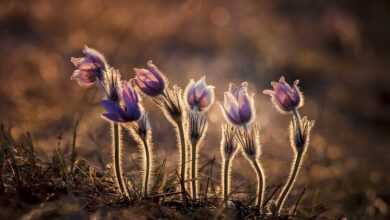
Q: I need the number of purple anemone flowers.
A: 6